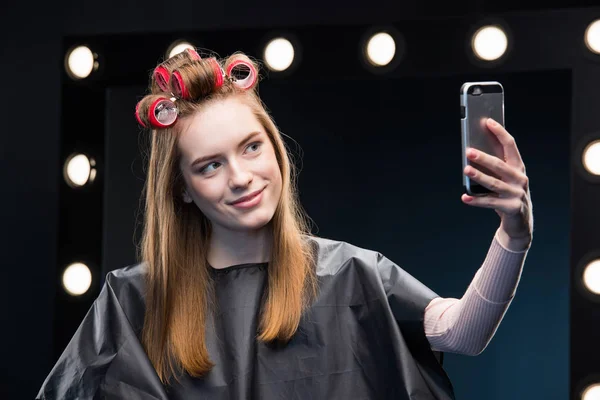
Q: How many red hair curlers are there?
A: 4